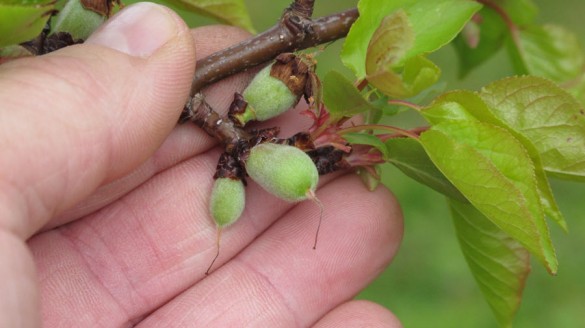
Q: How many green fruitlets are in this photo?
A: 4